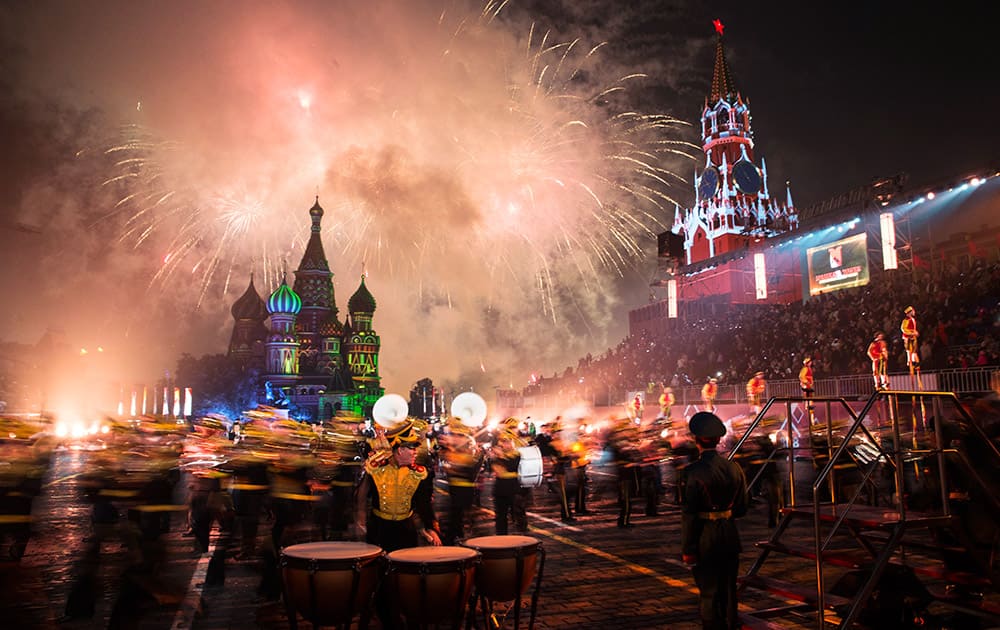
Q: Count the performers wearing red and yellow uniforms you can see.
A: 7